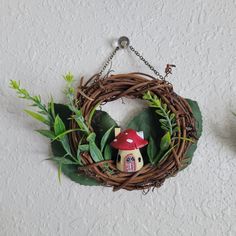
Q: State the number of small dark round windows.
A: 2